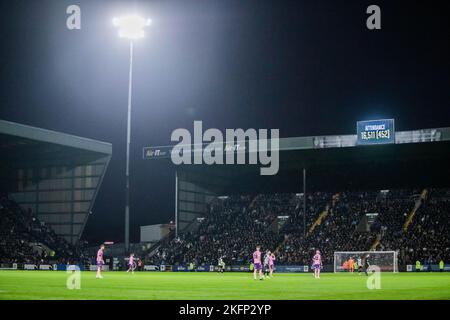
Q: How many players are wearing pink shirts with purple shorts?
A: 5